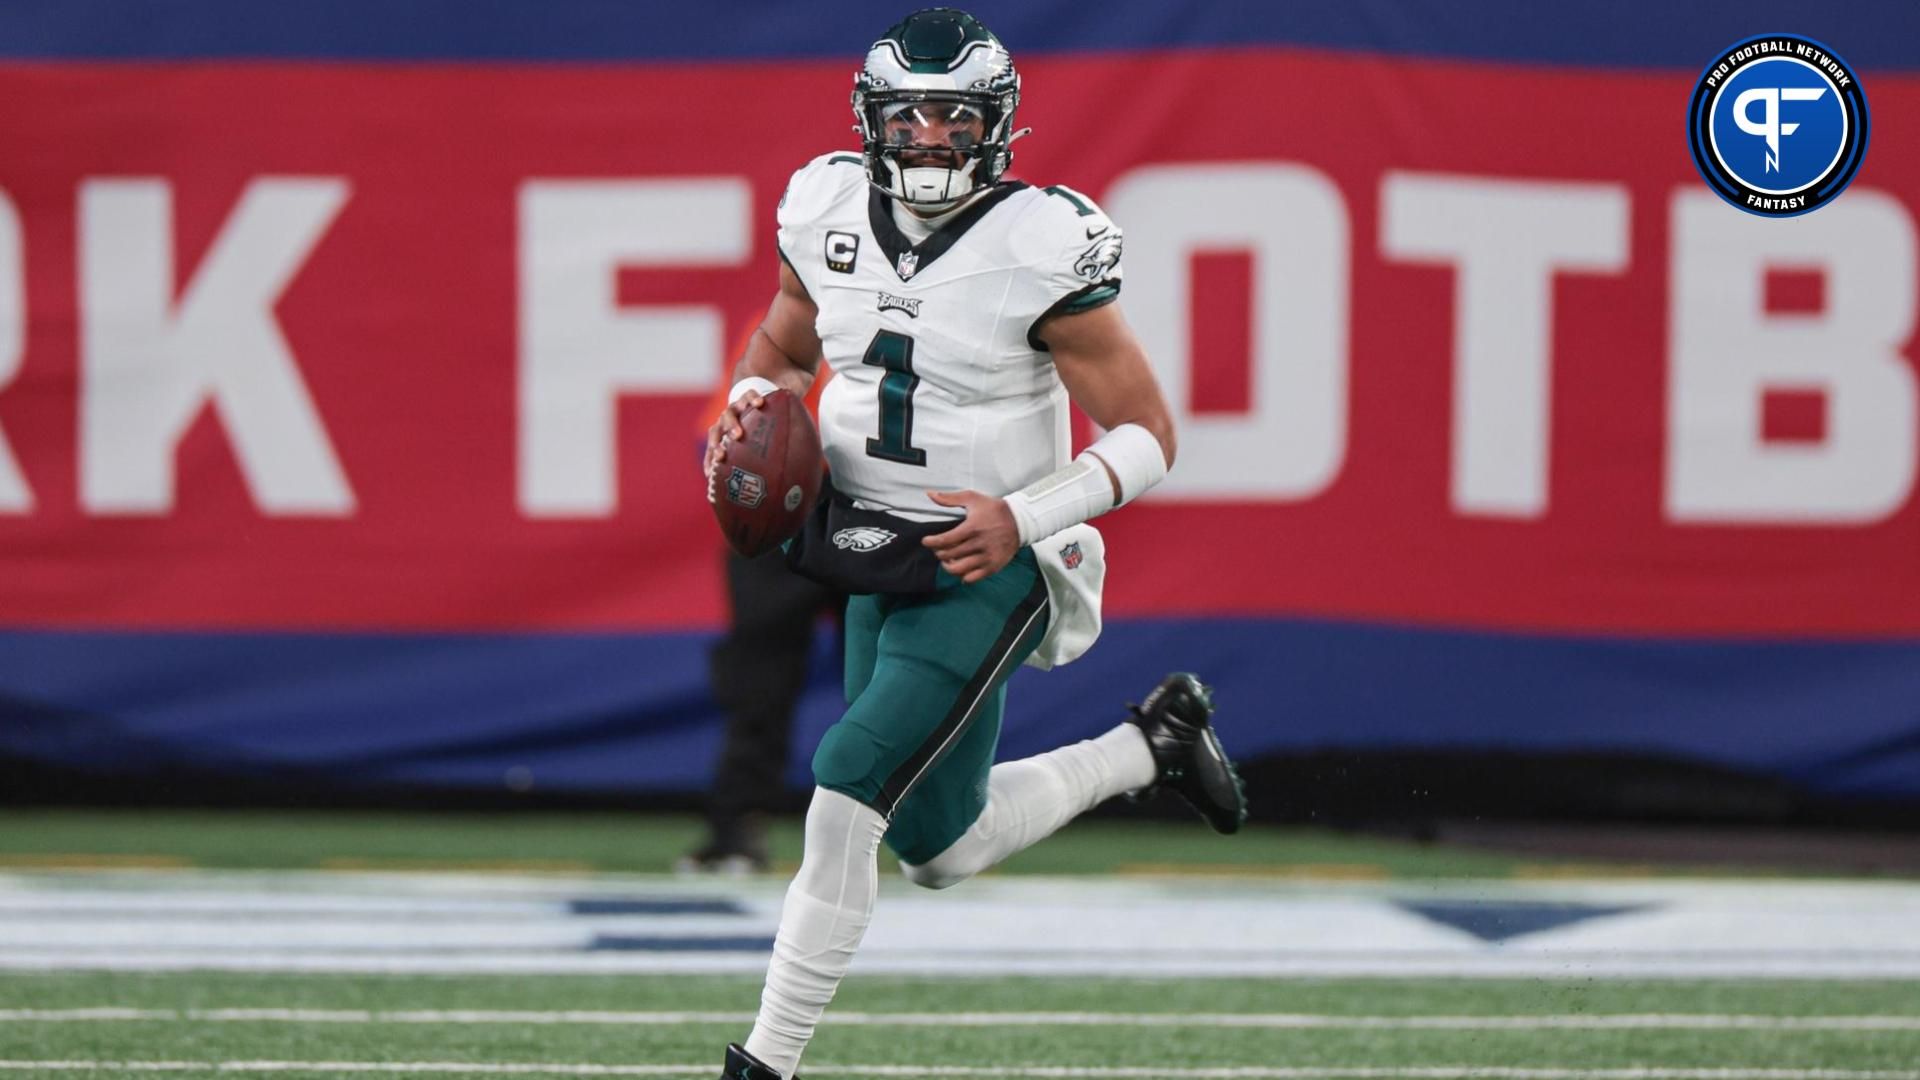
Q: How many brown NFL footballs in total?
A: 1